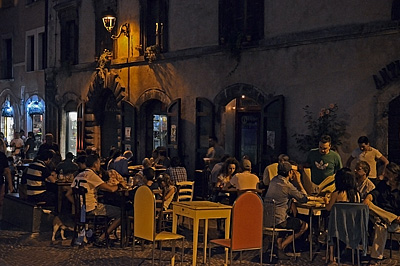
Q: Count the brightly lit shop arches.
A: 2